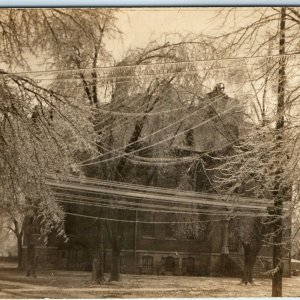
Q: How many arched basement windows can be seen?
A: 3